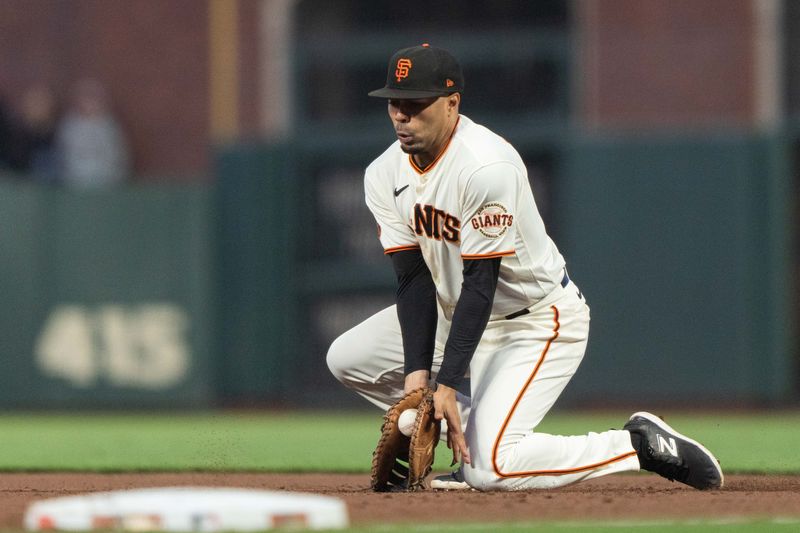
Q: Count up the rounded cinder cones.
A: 0